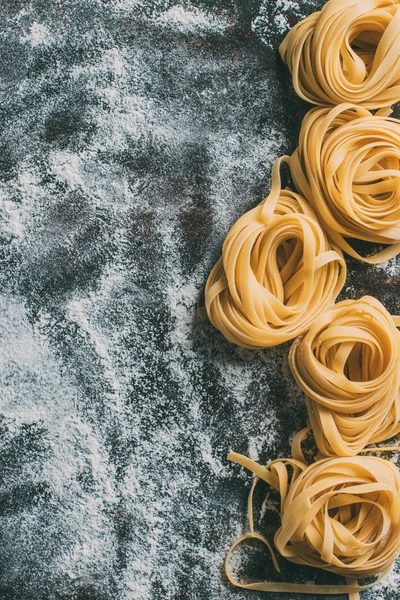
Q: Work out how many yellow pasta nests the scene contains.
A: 5